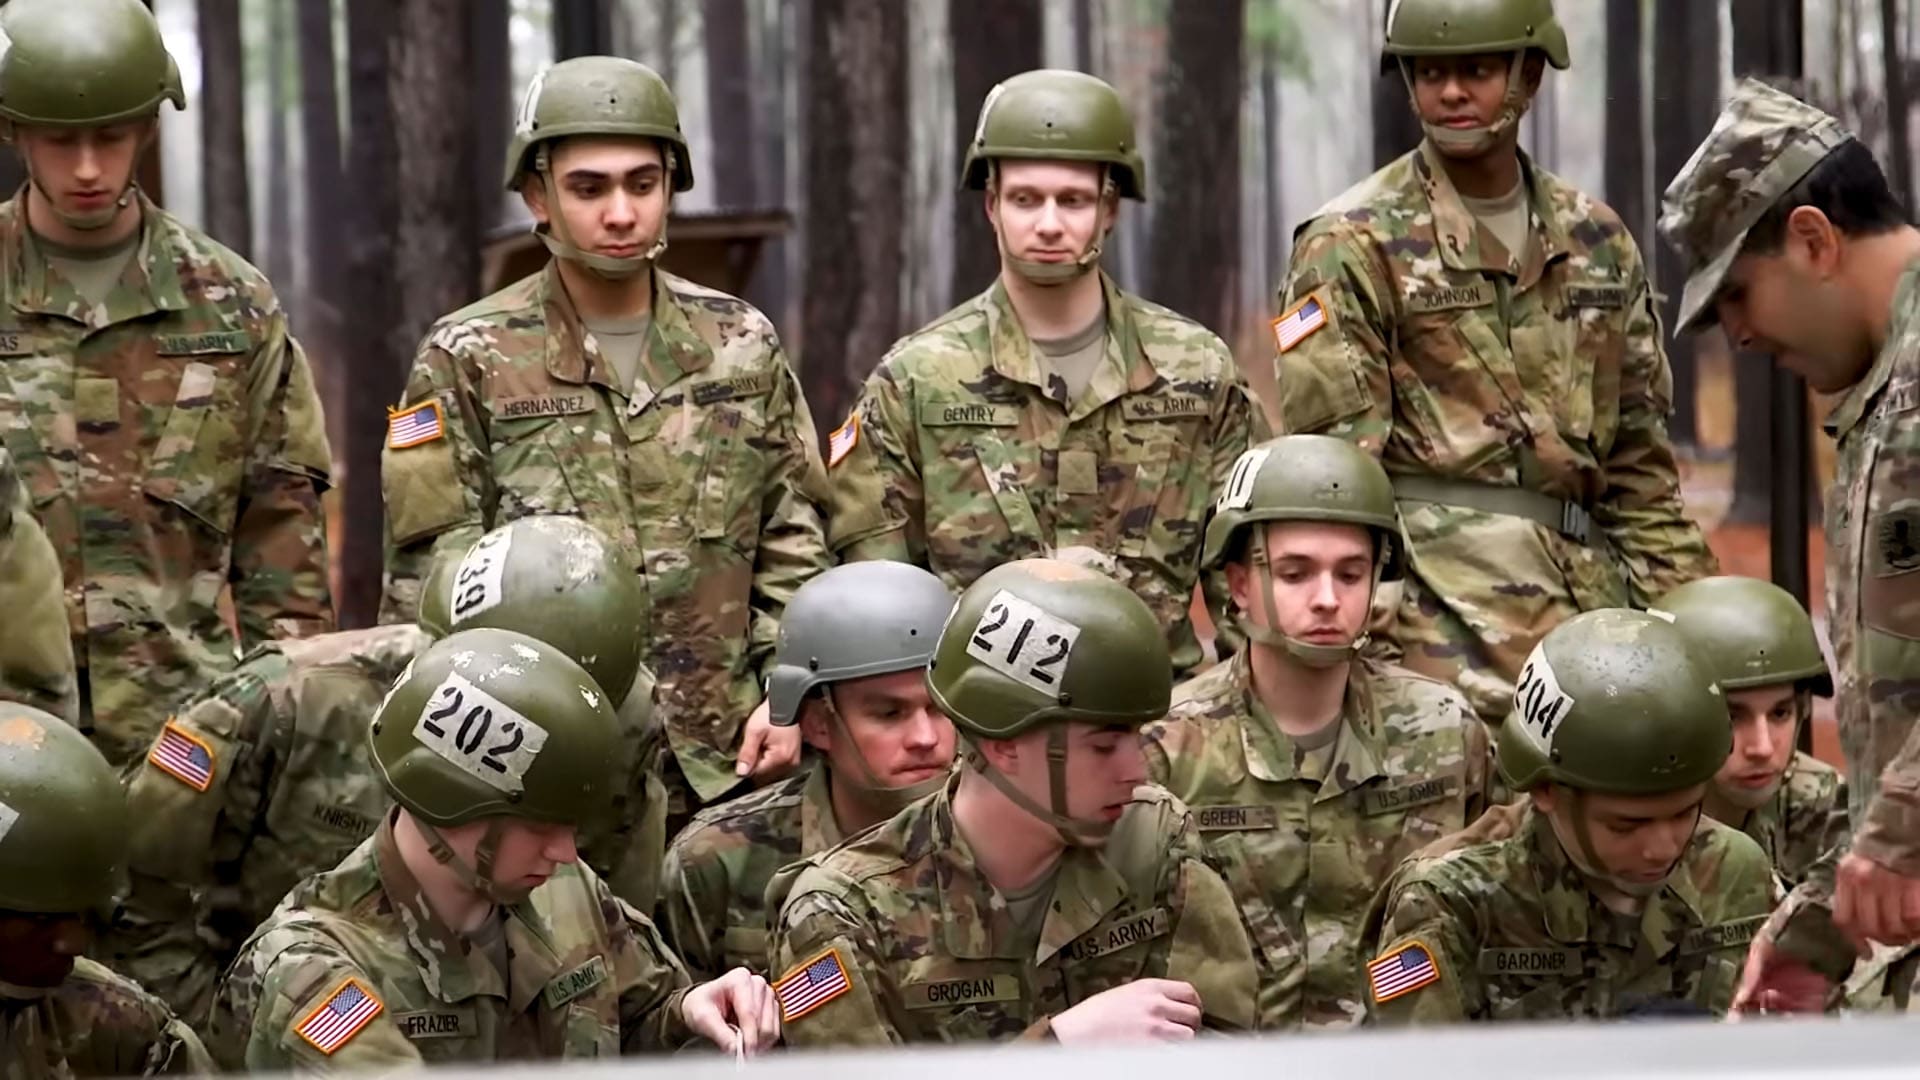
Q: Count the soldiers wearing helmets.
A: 12